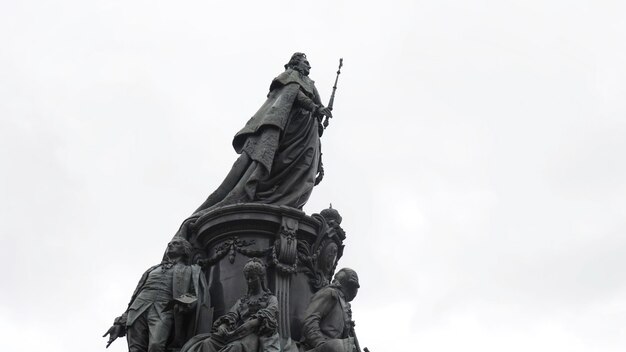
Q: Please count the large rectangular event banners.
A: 0